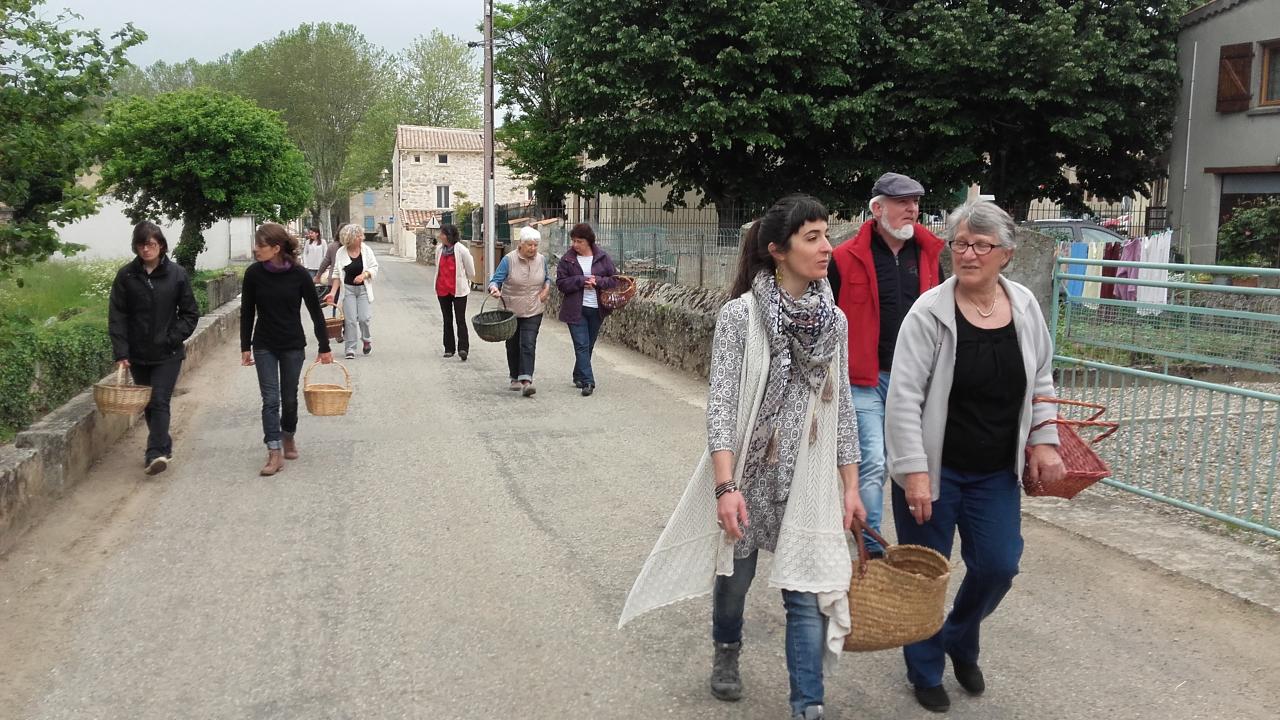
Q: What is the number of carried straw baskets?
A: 7